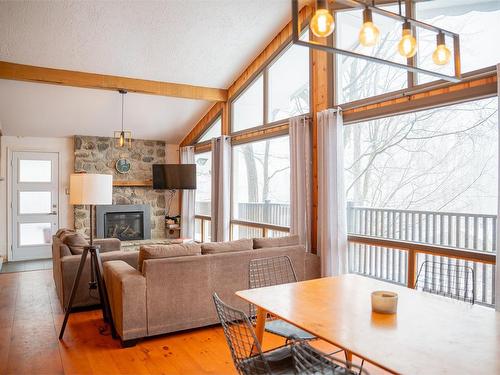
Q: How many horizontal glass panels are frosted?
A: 3